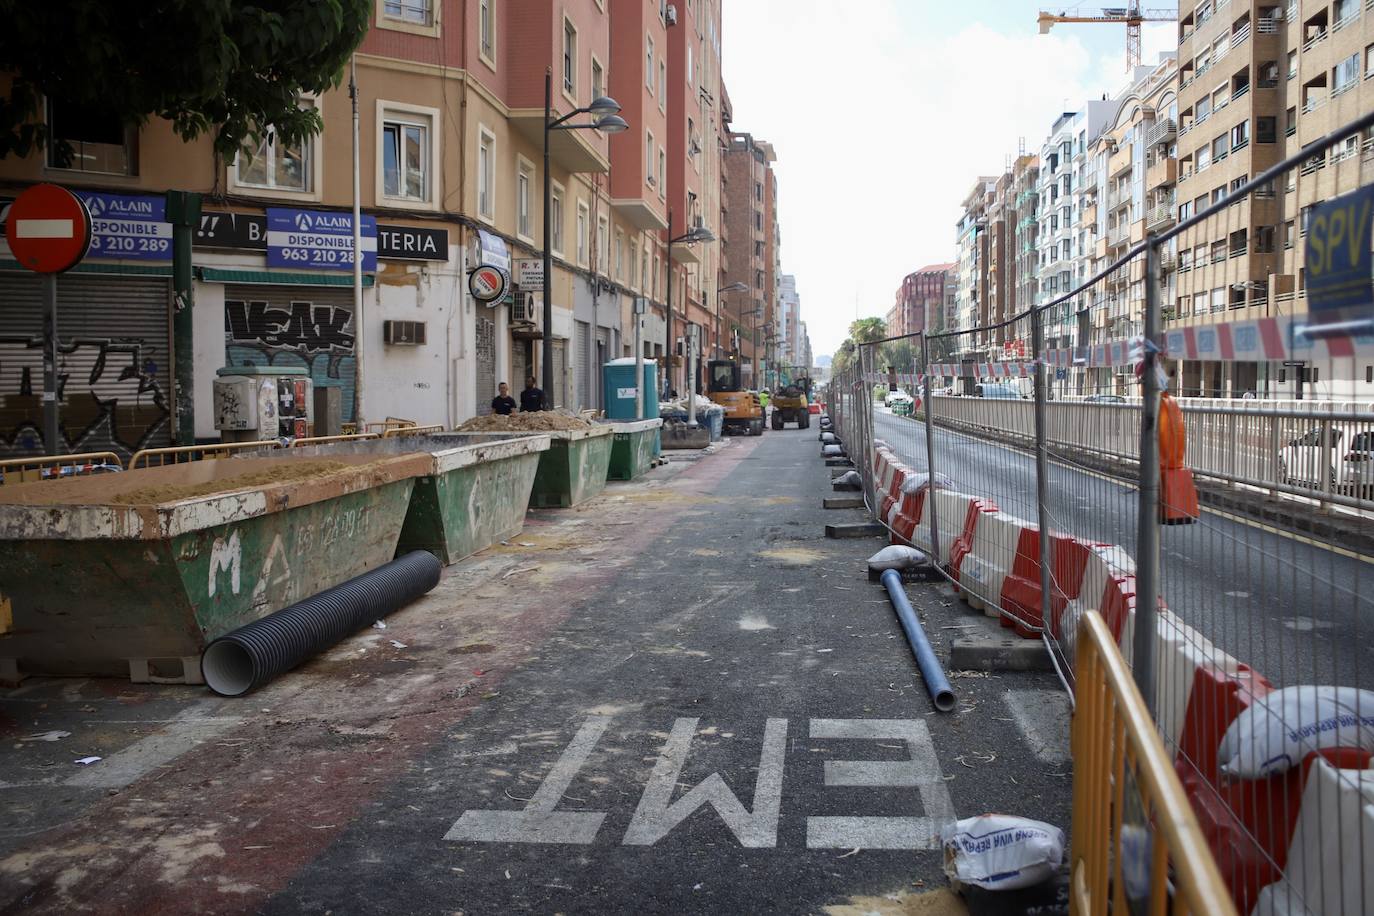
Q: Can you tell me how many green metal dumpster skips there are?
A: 4